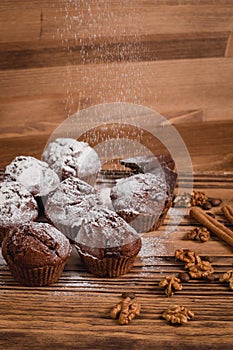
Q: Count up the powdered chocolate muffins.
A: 7